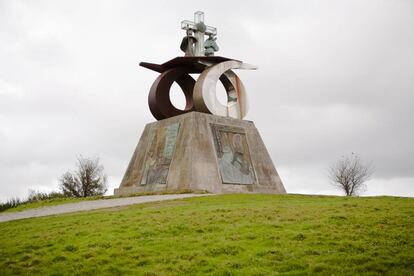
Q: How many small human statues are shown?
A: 2